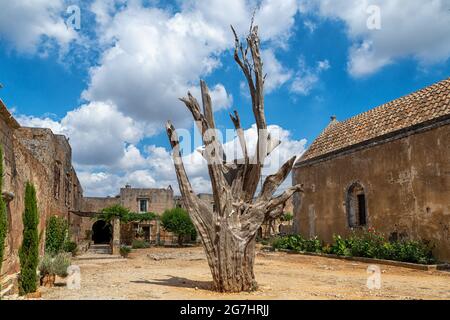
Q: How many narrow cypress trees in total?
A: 2